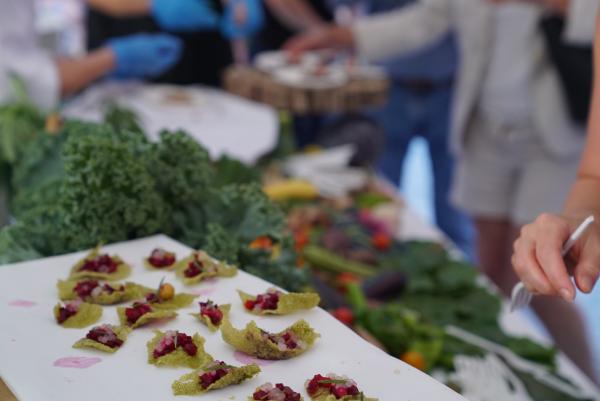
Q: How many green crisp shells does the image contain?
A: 15